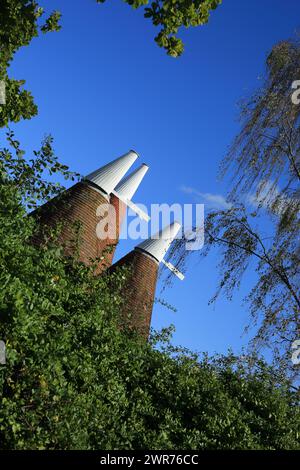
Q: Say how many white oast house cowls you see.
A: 3